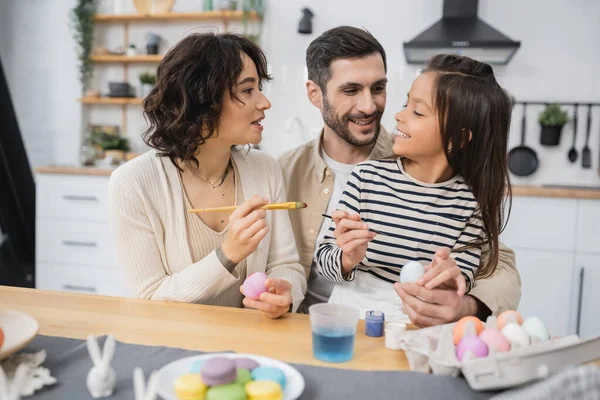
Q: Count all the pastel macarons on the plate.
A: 8